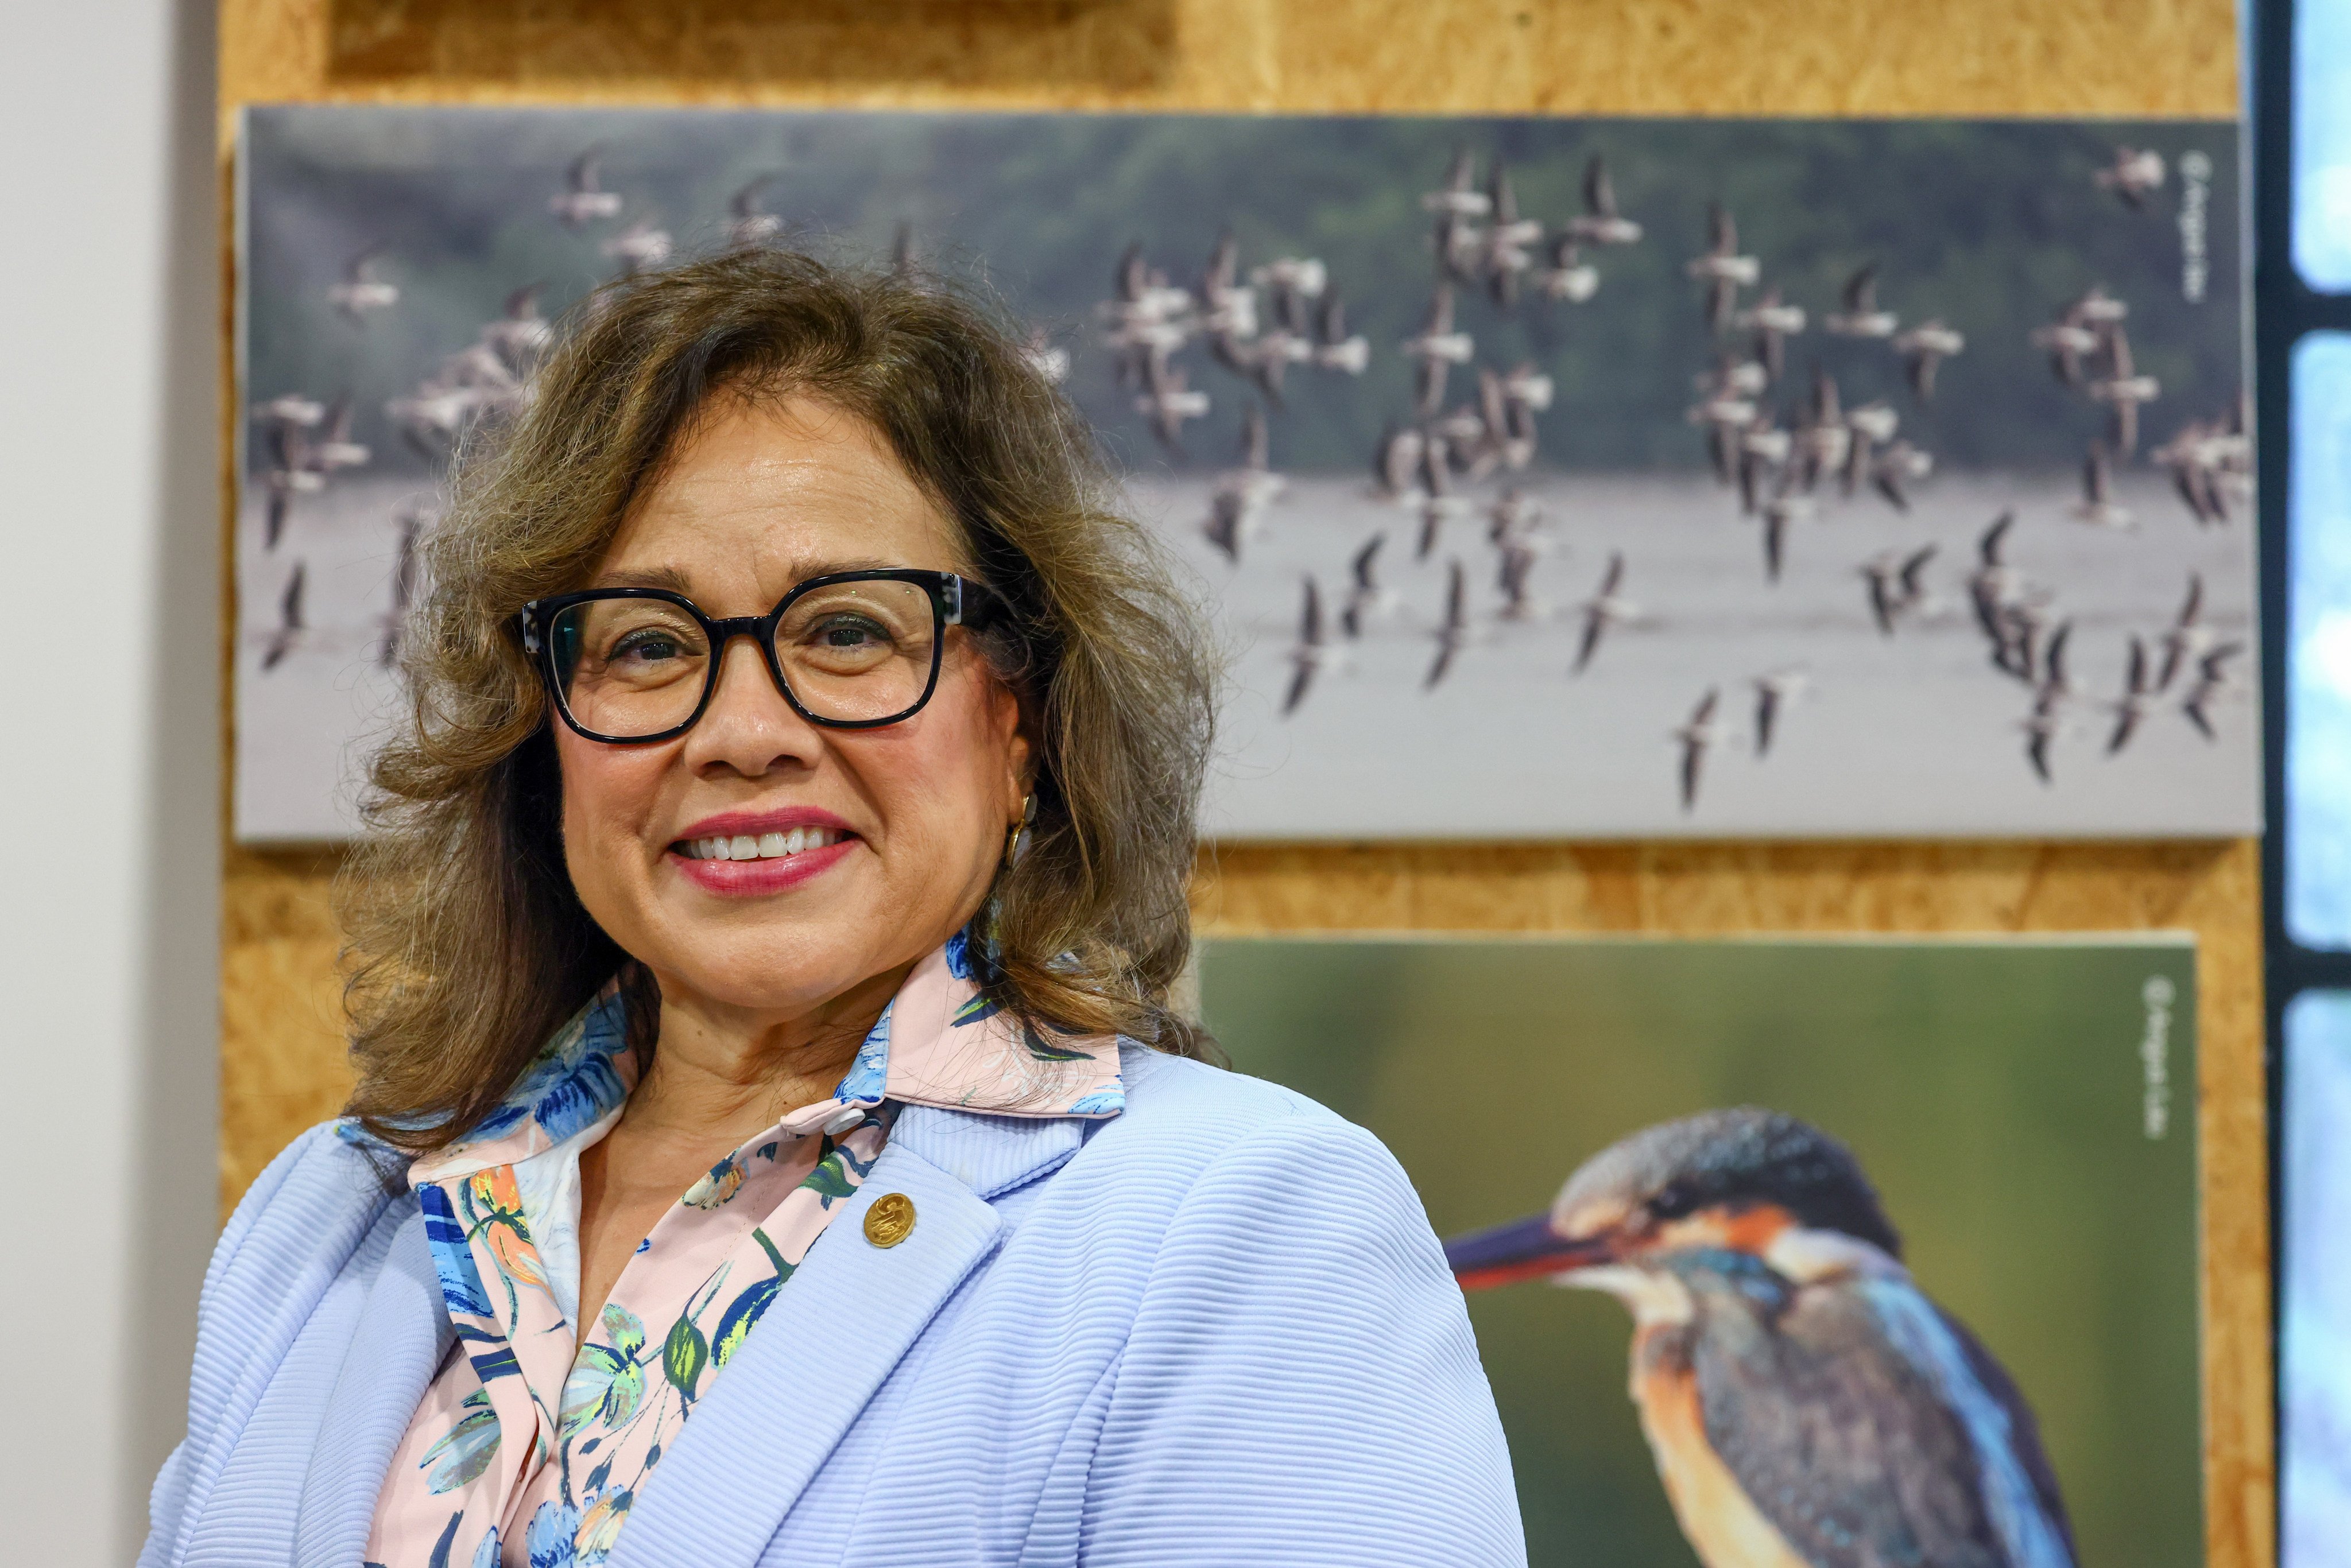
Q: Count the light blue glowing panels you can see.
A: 3